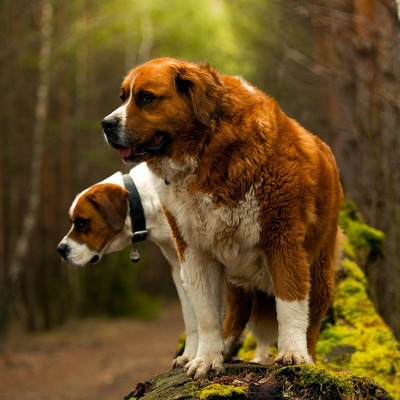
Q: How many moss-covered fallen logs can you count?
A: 1